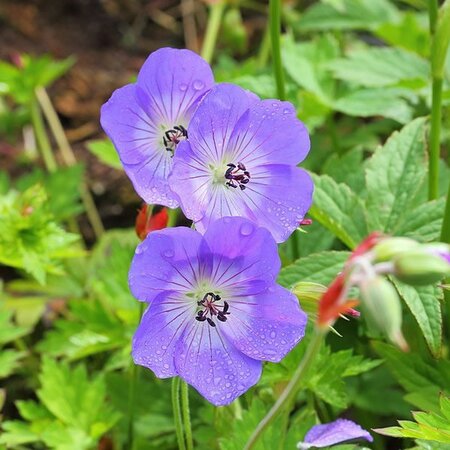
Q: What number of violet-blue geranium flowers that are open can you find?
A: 3